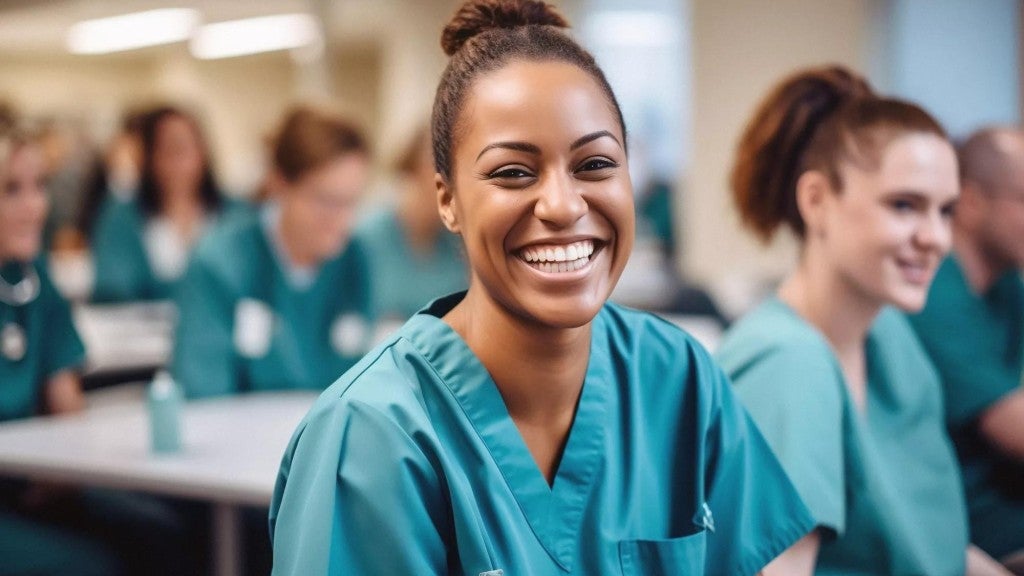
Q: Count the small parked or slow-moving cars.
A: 0